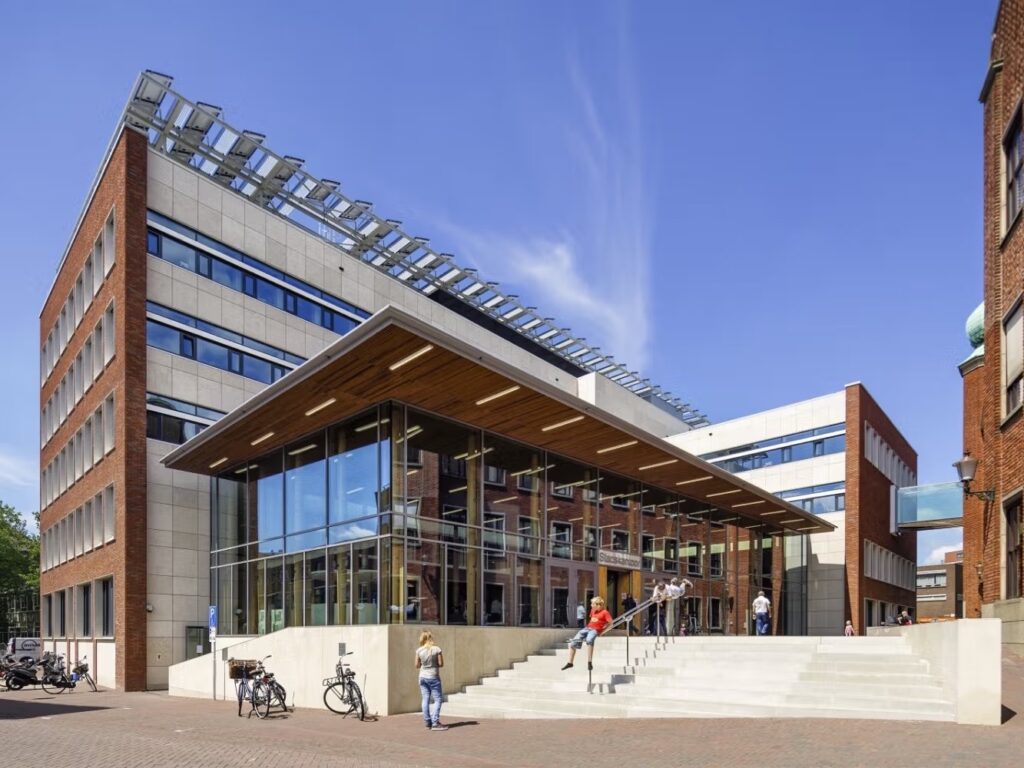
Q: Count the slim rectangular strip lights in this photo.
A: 14